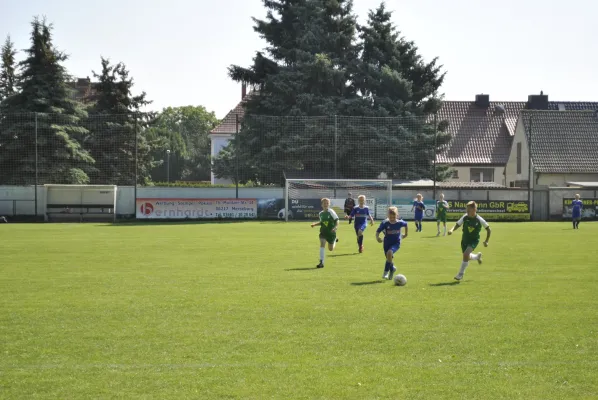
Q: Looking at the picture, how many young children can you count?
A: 8